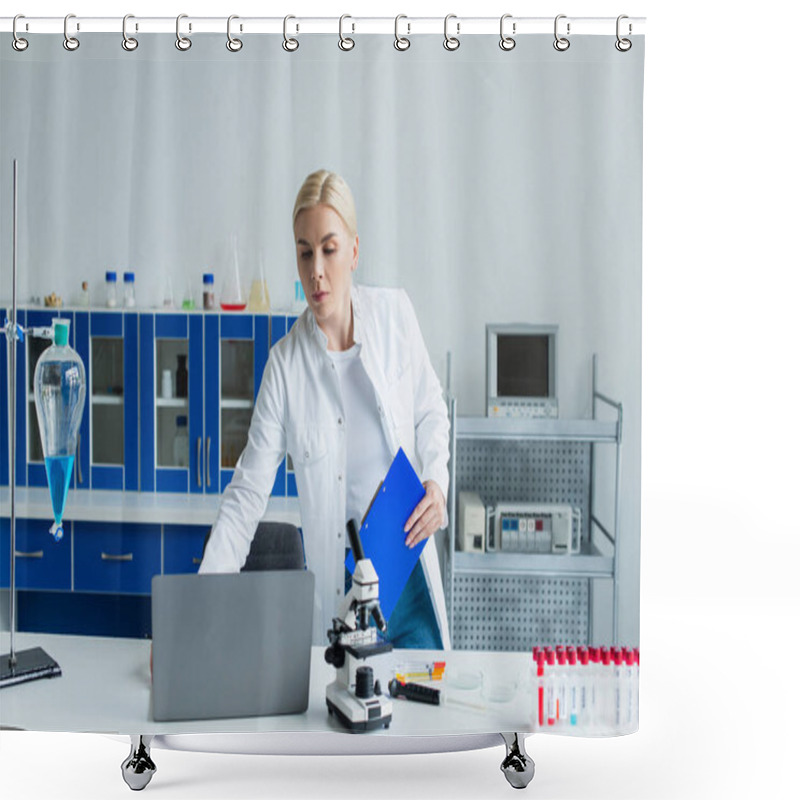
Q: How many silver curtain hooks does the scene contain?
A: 12